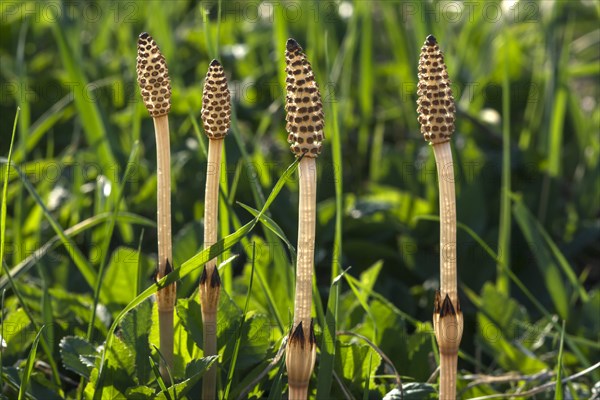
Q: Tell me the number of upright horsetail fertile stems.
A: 4